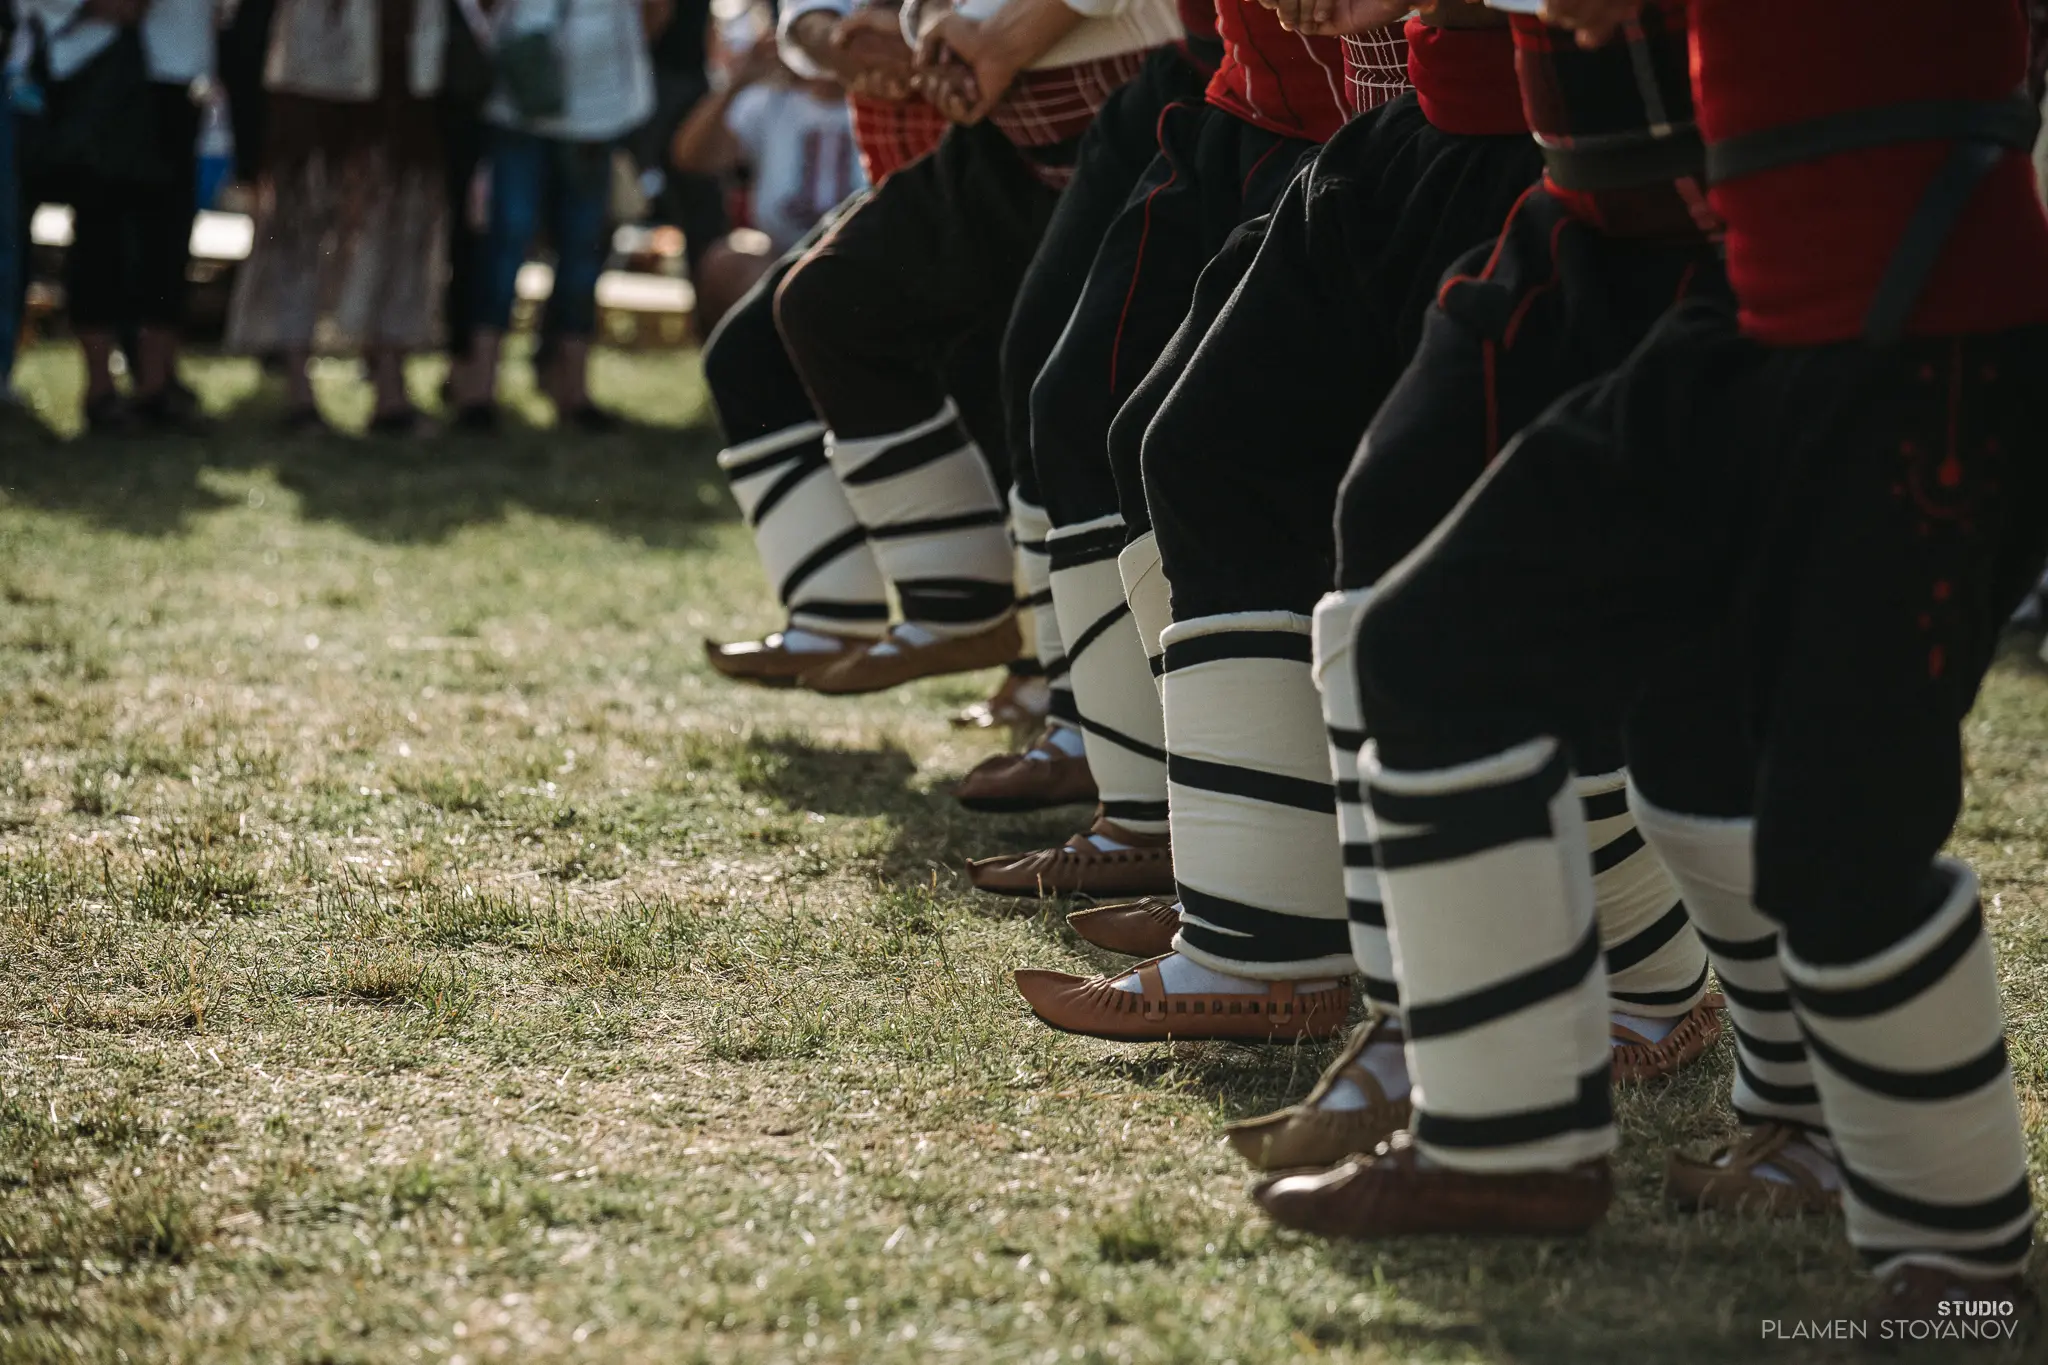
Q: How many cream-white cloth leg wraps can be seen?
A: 11